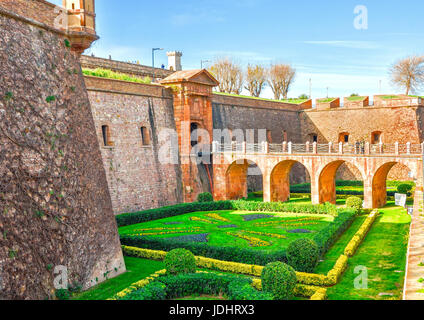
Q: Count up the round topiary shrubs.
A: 6